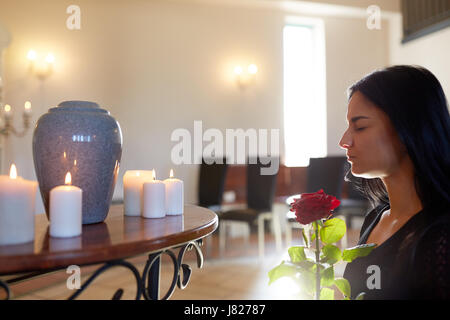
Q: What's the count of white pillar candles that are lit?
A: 5